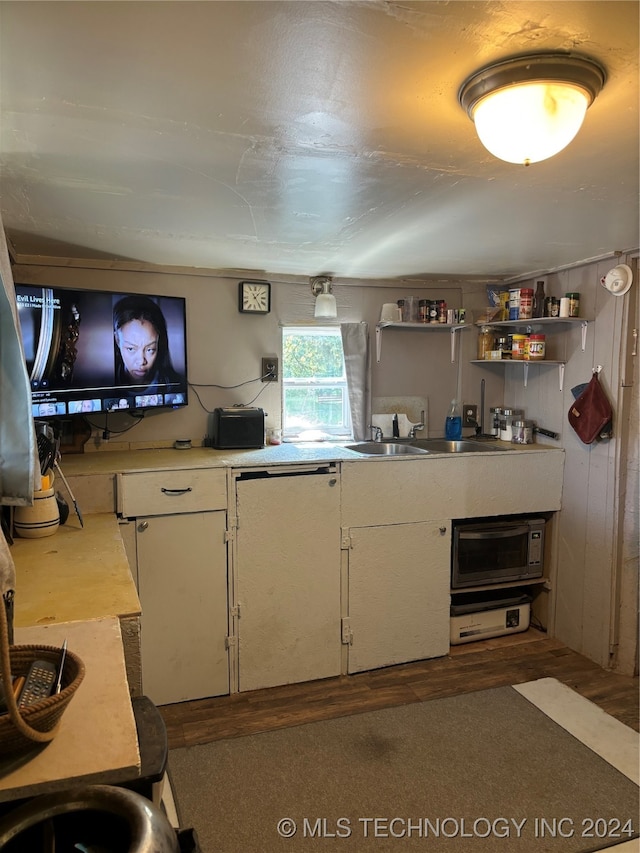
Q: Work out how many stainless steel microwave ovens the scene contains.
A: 1